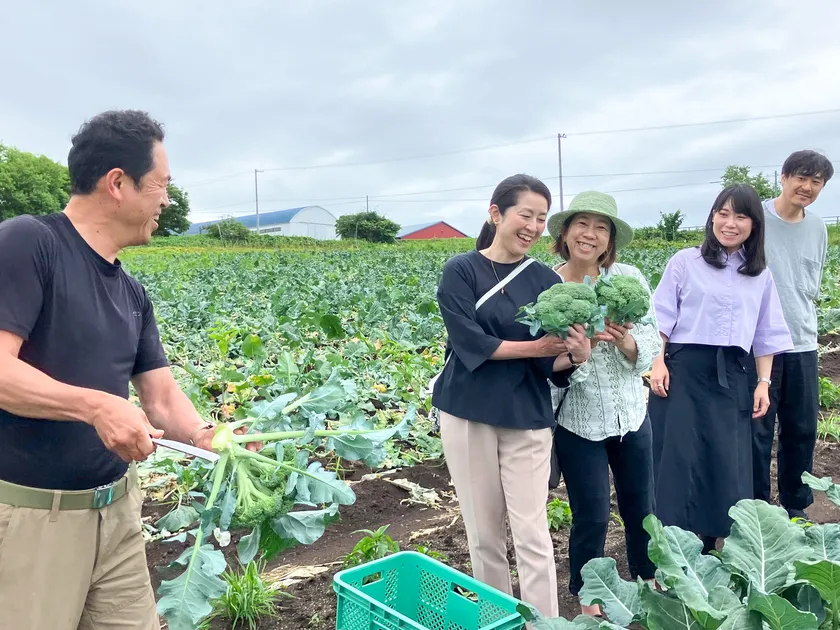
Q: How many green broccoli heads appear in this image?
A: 3